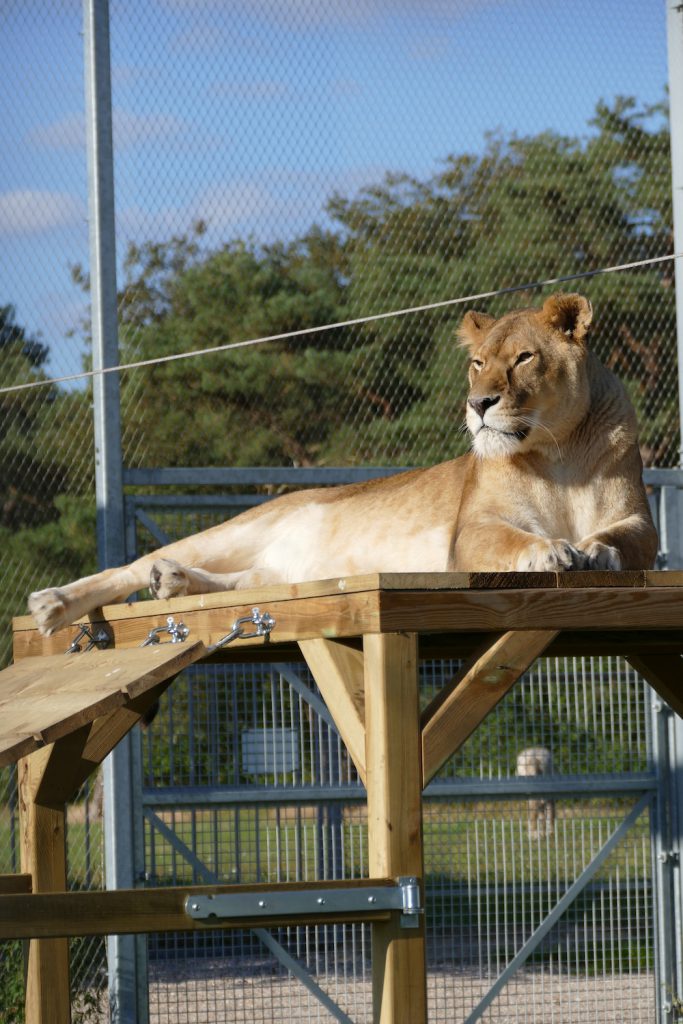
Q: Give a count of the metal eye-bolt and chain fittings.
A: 3